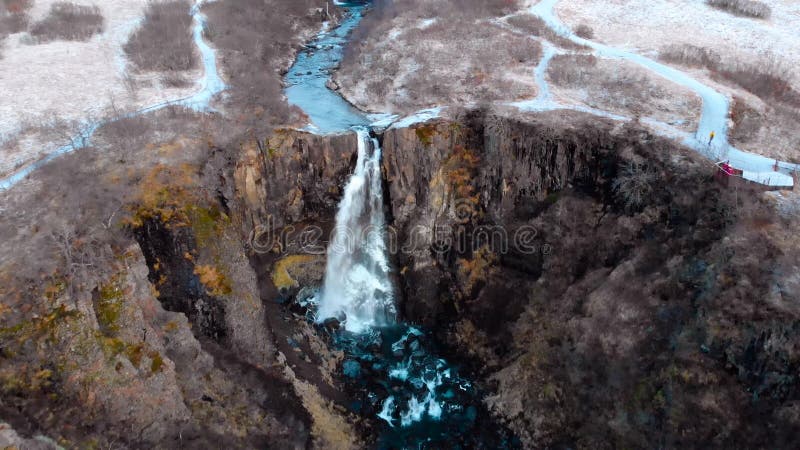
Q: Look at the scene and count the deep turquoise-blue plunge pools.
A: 1